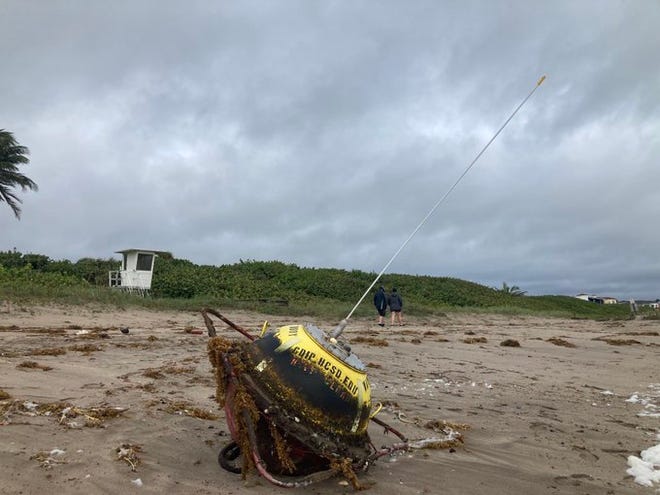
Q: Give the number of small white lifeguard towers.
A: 1